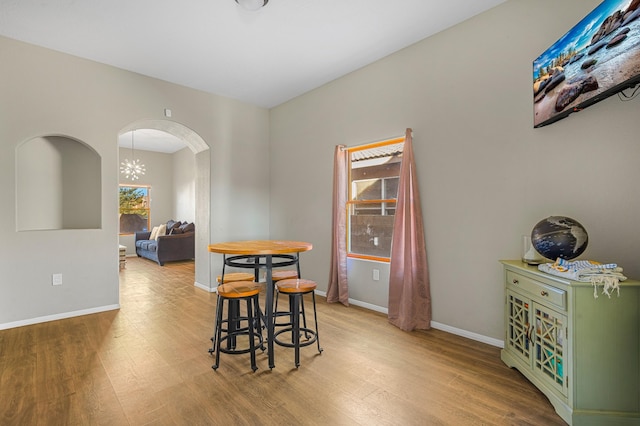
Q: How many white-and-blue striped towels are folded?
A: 1